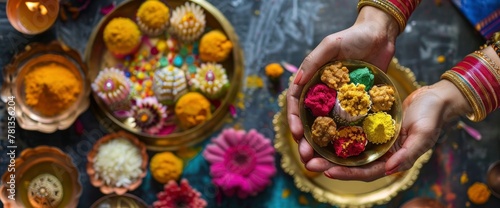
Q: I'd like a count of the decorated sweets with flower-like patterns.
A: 5